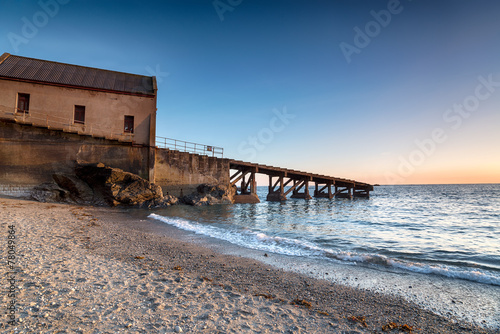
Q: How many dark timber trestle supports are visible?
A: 6